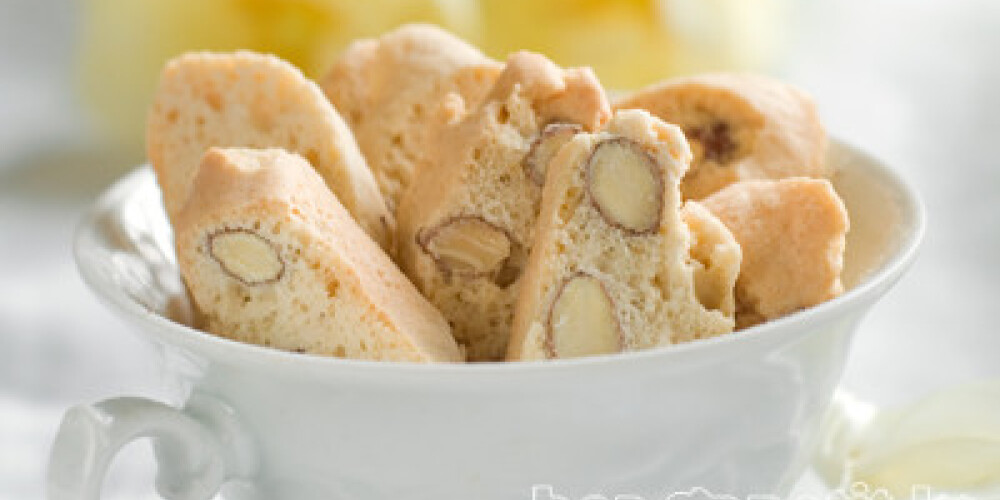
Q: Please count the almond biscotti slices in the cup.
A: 7